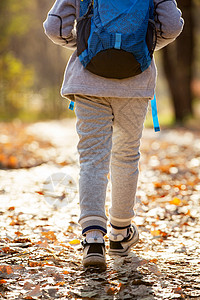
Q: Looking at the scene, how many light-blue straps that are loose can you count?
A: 2